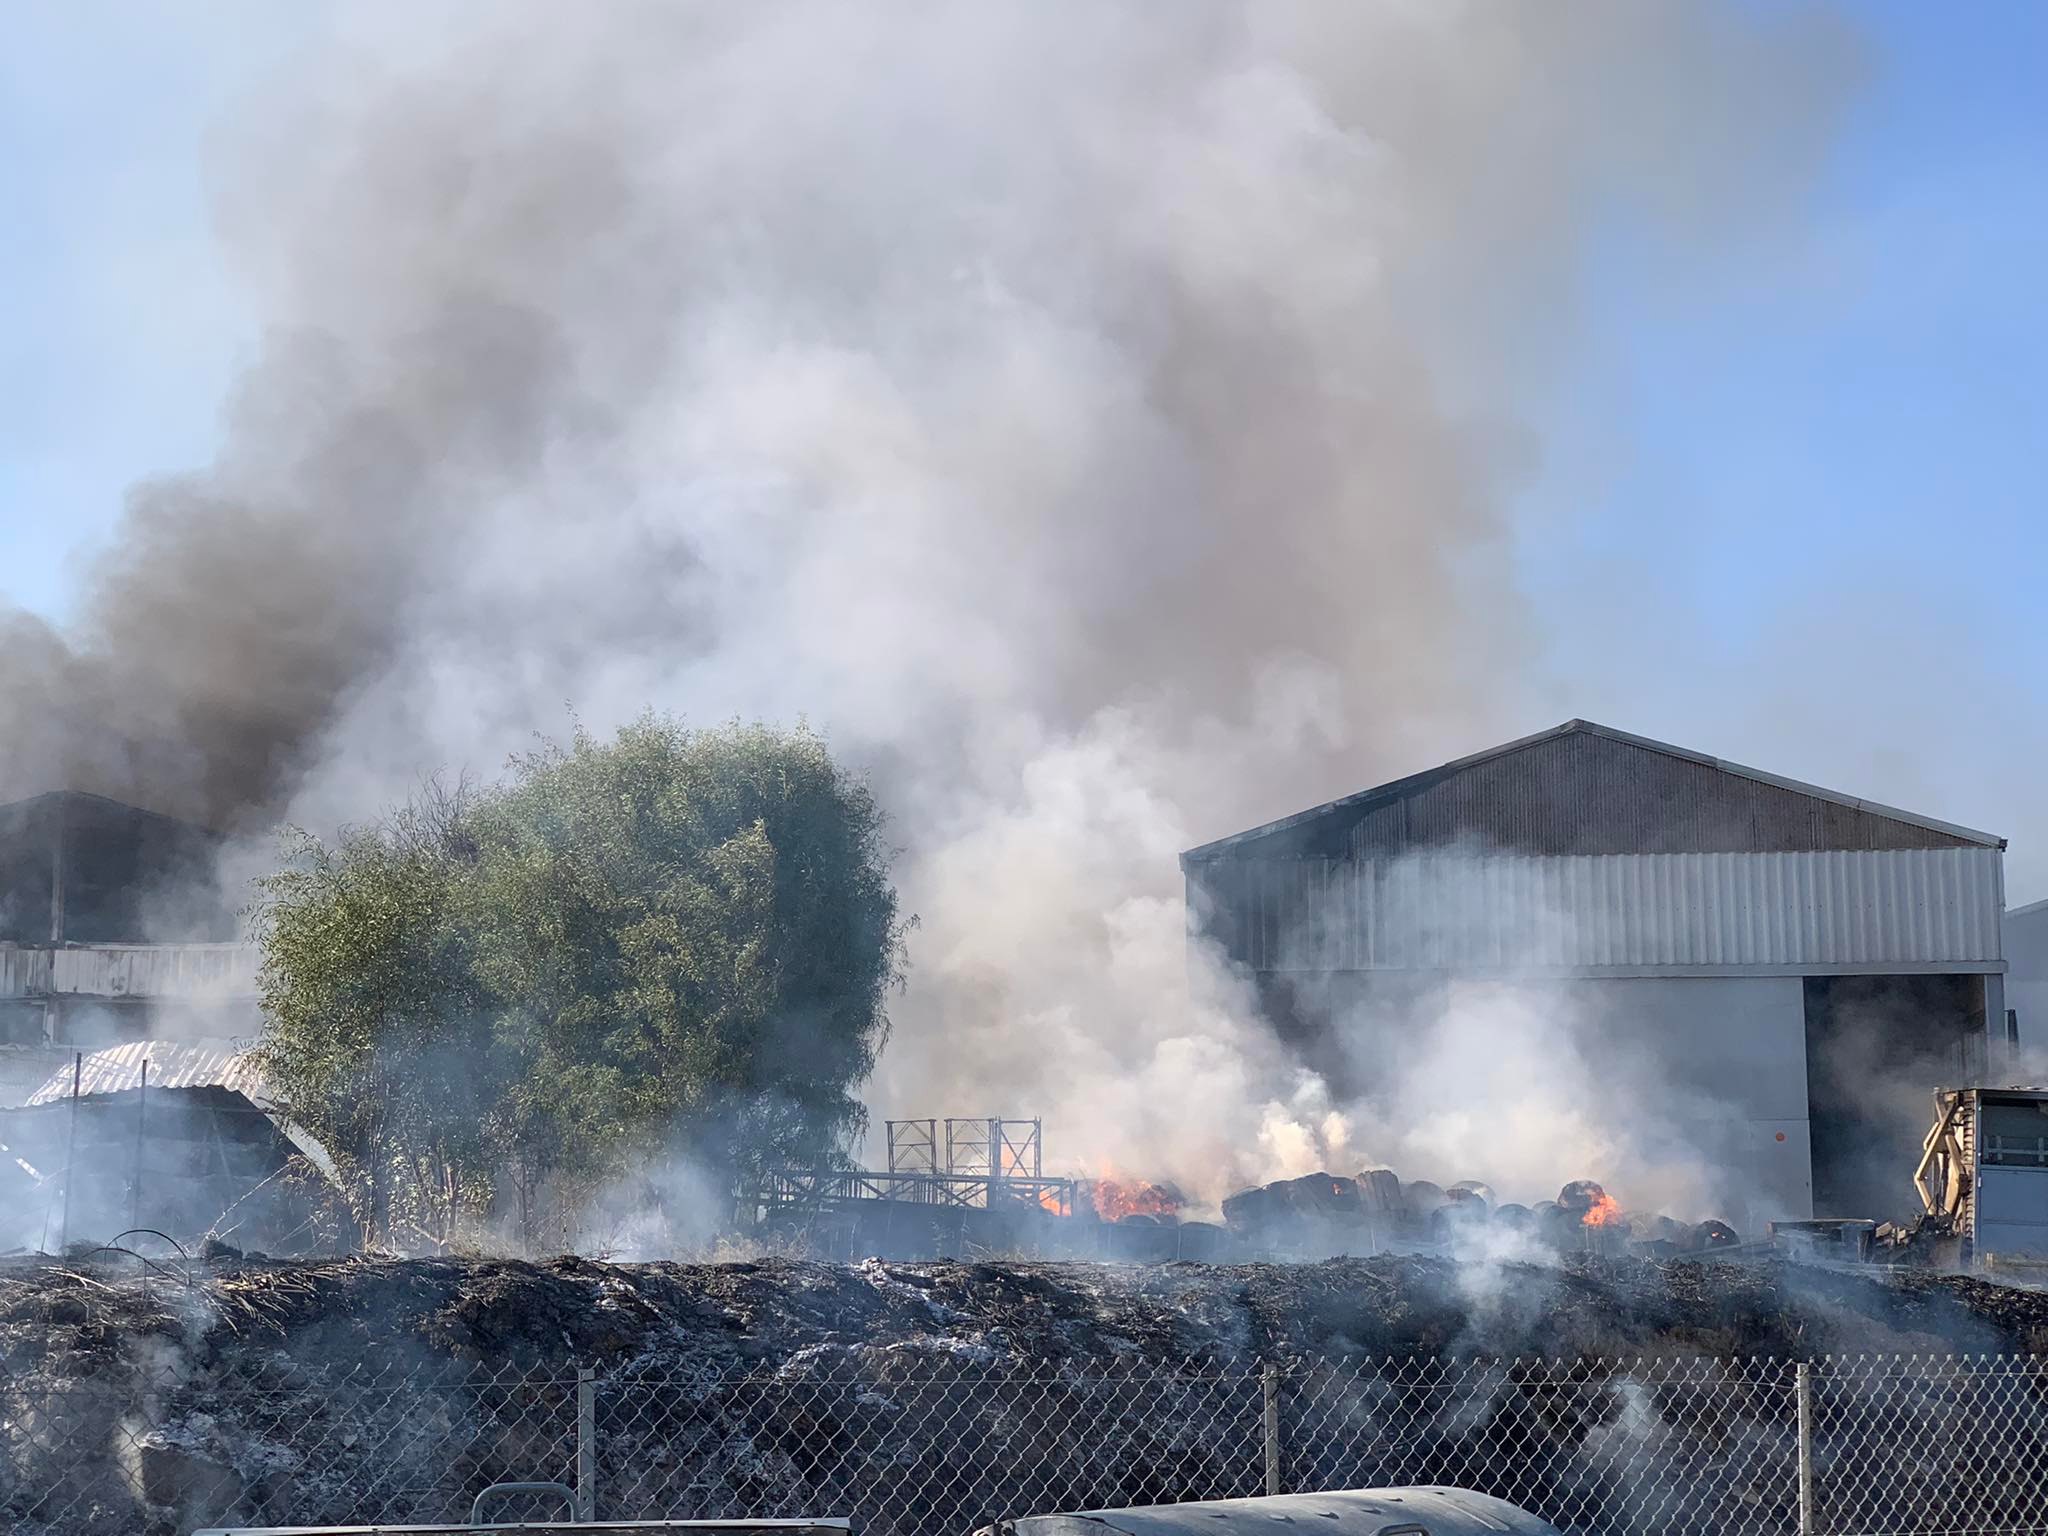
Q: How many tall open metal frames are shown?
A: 3